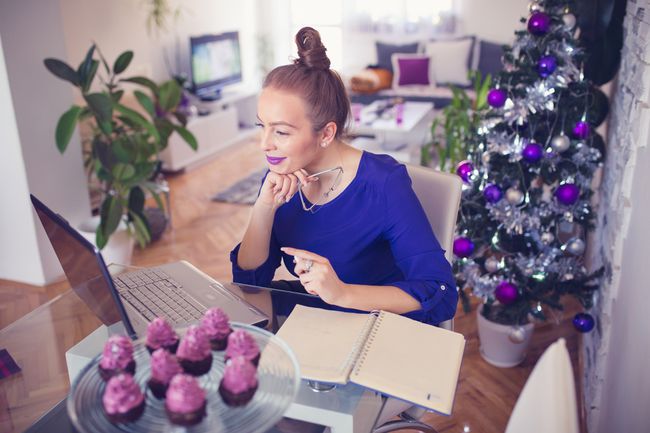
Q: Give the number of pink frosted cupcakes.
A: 9